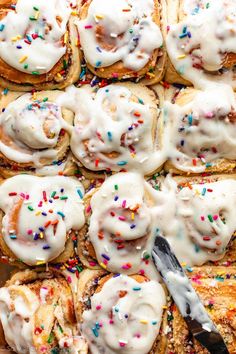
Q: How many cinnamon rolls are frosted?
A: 11